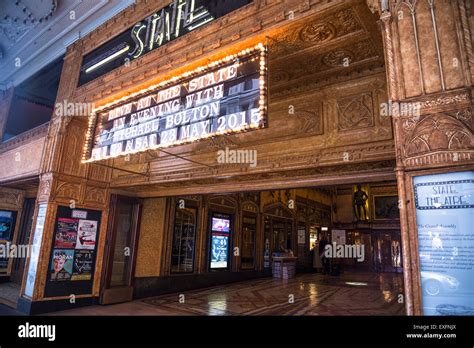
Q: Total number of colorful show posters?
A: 4